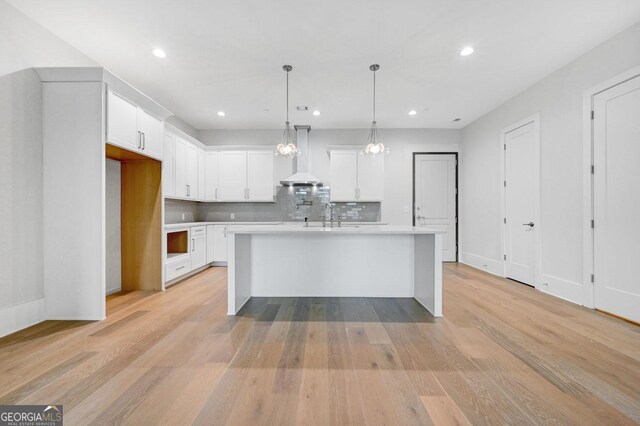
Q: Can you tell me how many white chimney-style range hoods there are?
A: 1